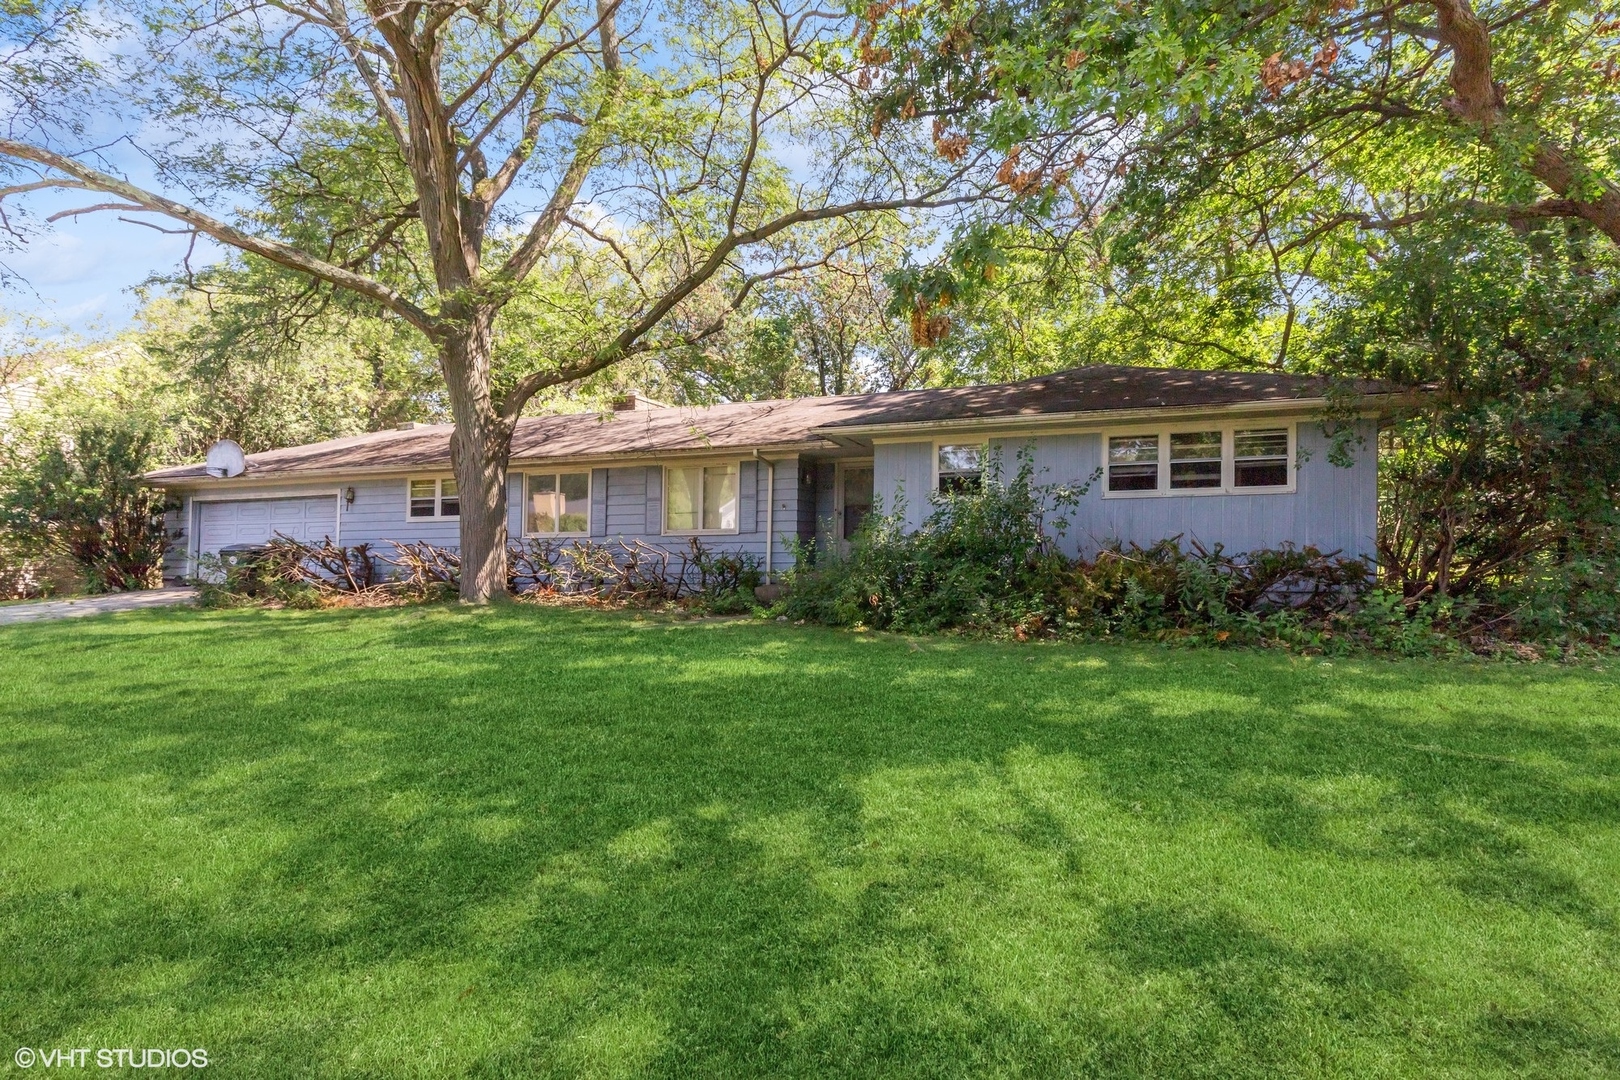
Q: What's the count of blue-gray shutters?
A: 4